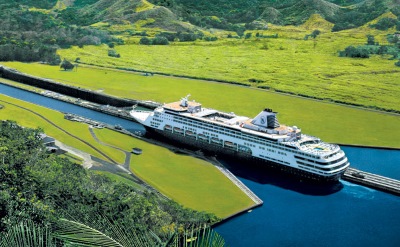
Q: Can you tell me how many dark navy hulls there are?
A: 1